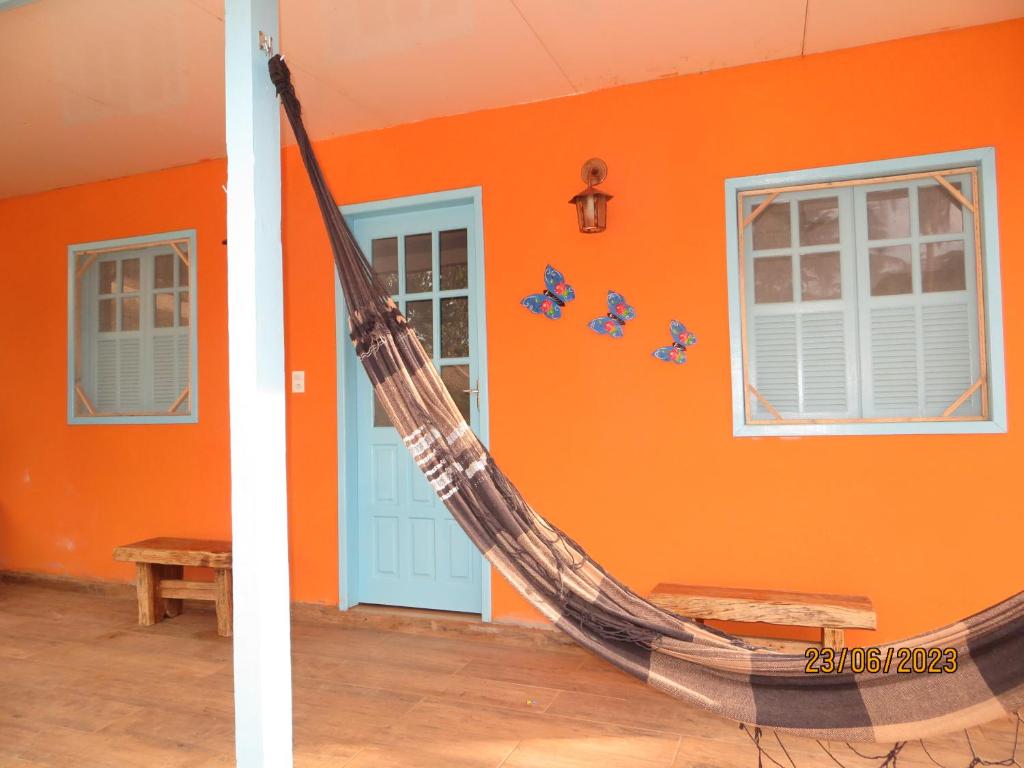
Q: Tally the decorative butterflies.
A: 3